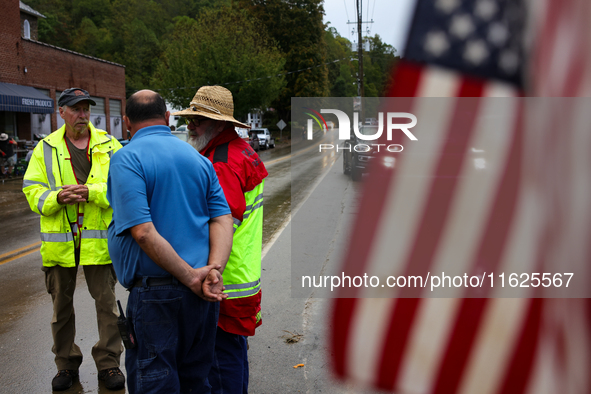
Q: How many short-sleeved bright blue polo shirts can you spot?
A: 1